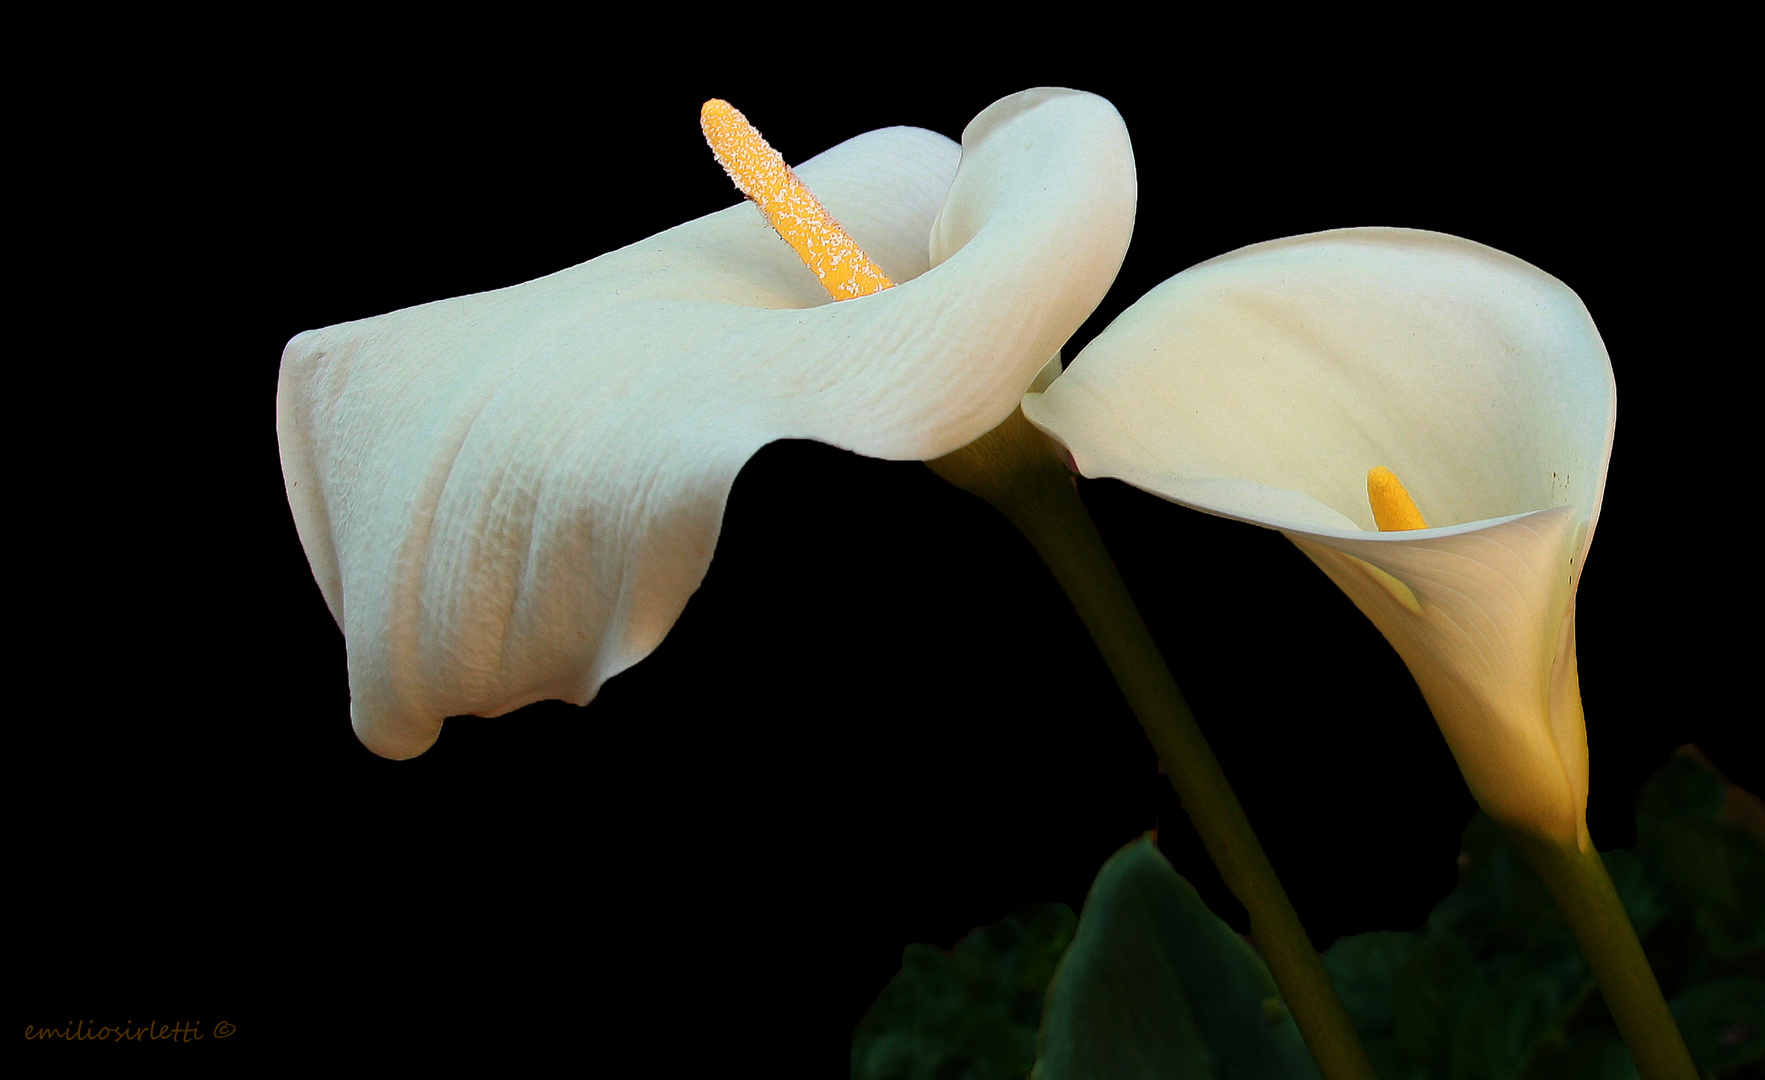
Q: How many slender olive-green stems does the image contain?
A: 2